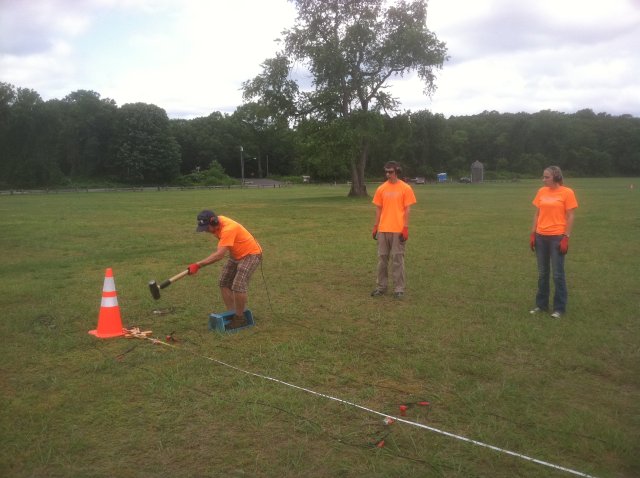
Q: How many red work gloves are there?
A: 5